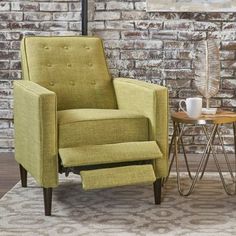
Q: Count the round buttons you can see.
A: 9